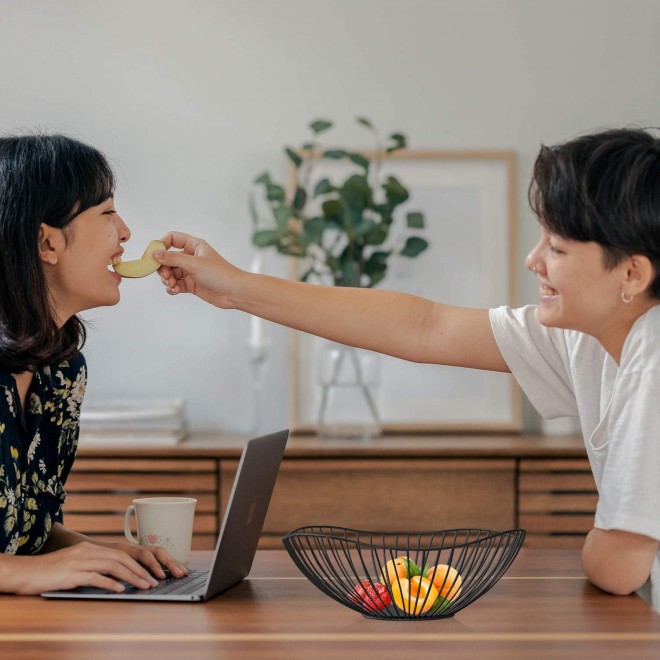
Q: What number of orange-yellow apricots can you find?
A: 3